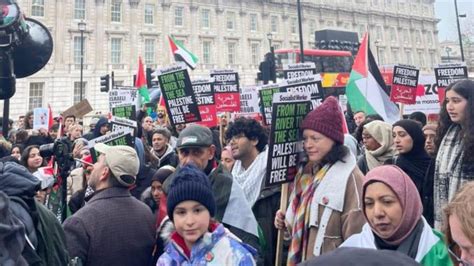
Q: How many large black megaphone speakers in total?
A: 1